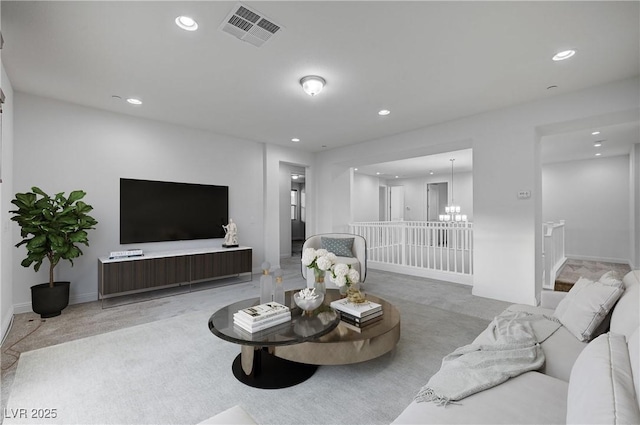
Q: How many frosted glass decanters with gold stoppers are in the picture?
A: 2